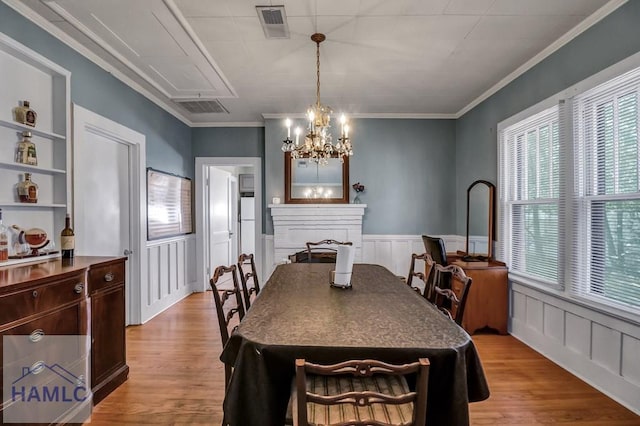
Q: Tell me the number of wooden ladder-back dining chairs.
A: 6